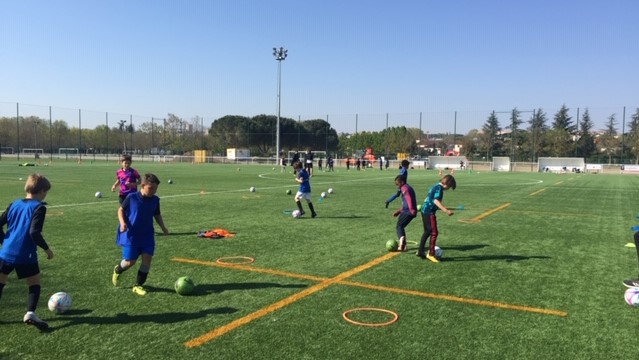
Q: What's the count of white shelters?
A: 3